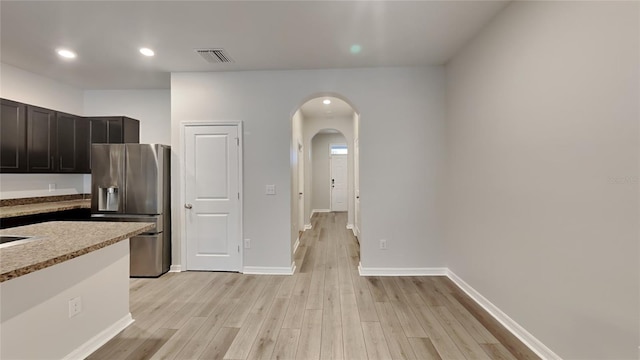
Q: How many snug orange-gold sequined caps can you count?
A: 0